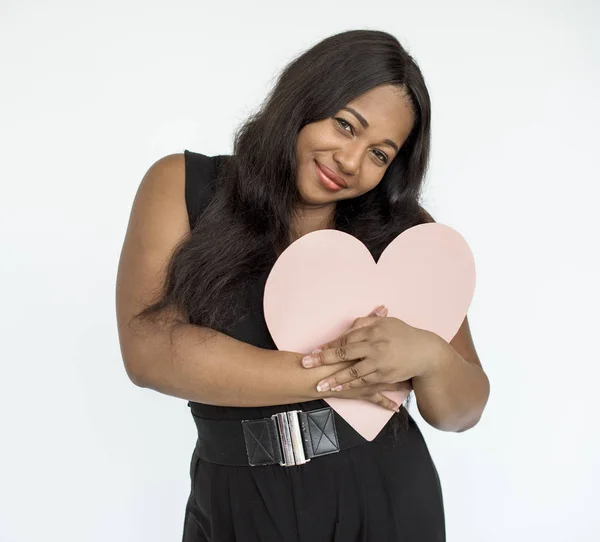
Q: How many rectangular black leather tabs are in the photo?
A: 2